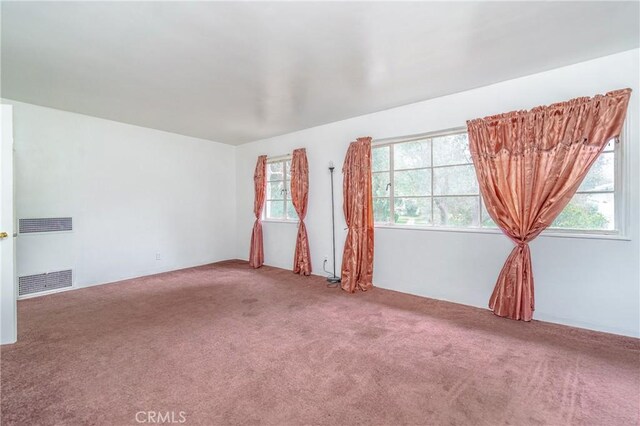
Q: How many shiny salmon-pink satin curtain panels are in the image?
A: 4